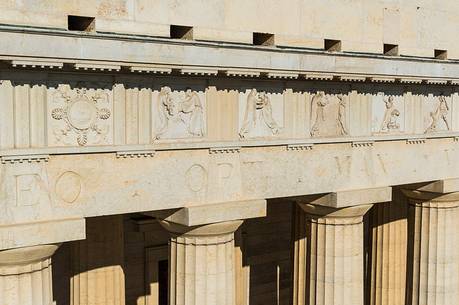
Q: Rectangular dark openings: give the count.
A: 6